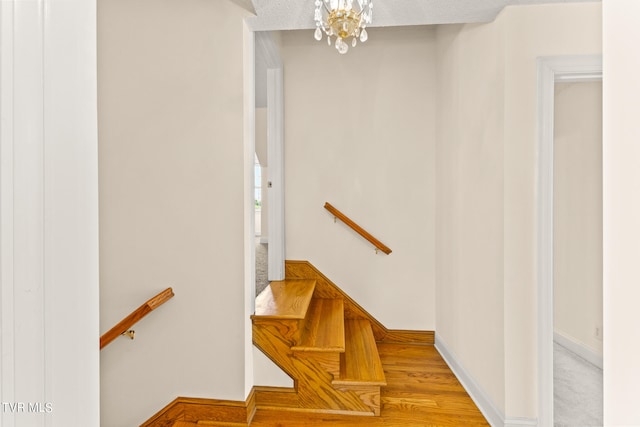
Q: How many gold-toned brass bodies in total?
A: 1